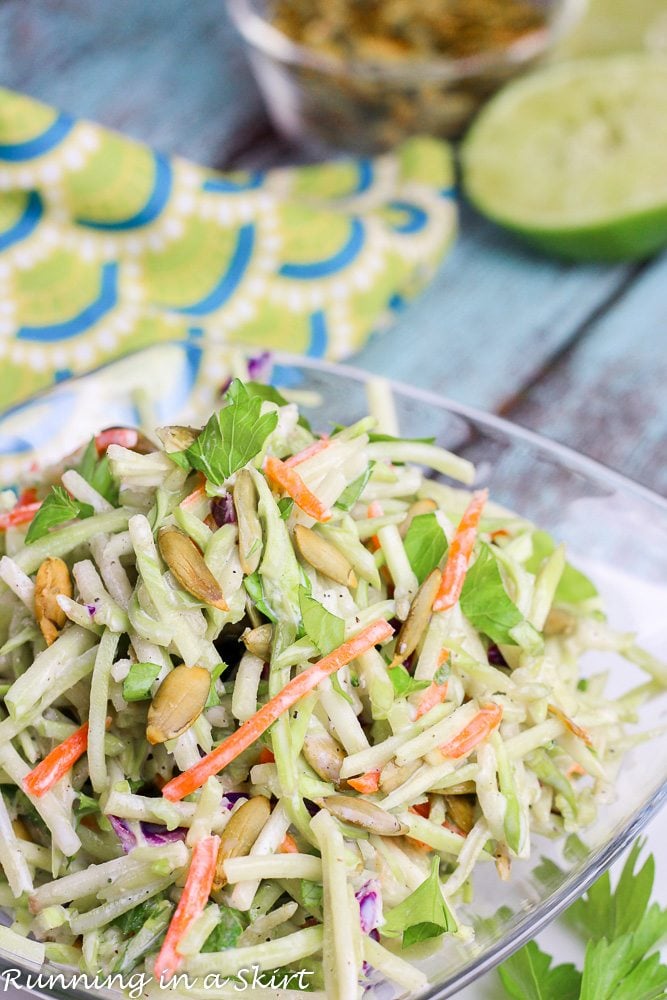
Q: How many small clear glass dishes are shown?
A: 1